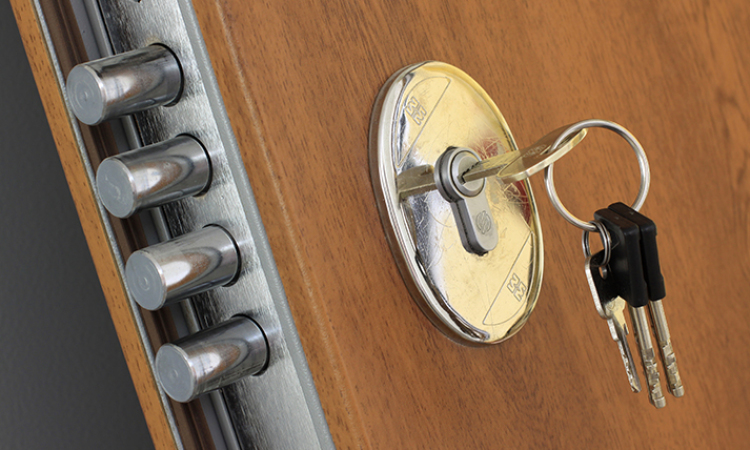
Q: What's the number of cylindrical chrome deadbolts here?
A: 4